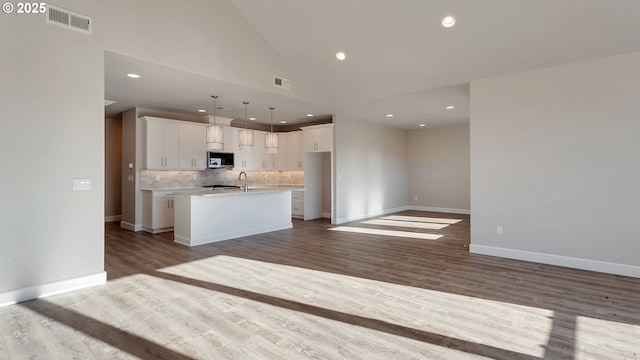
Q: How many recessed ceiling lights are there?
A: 10